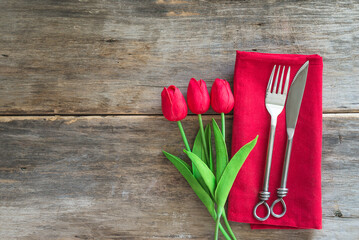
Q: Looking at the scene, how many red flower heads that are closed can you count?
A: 3